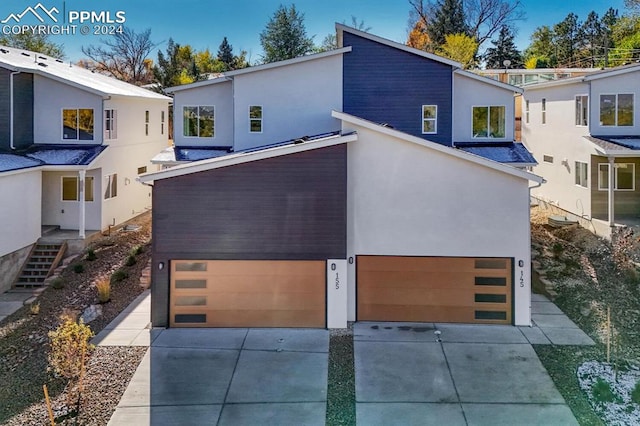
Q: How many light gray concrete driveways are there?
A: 2